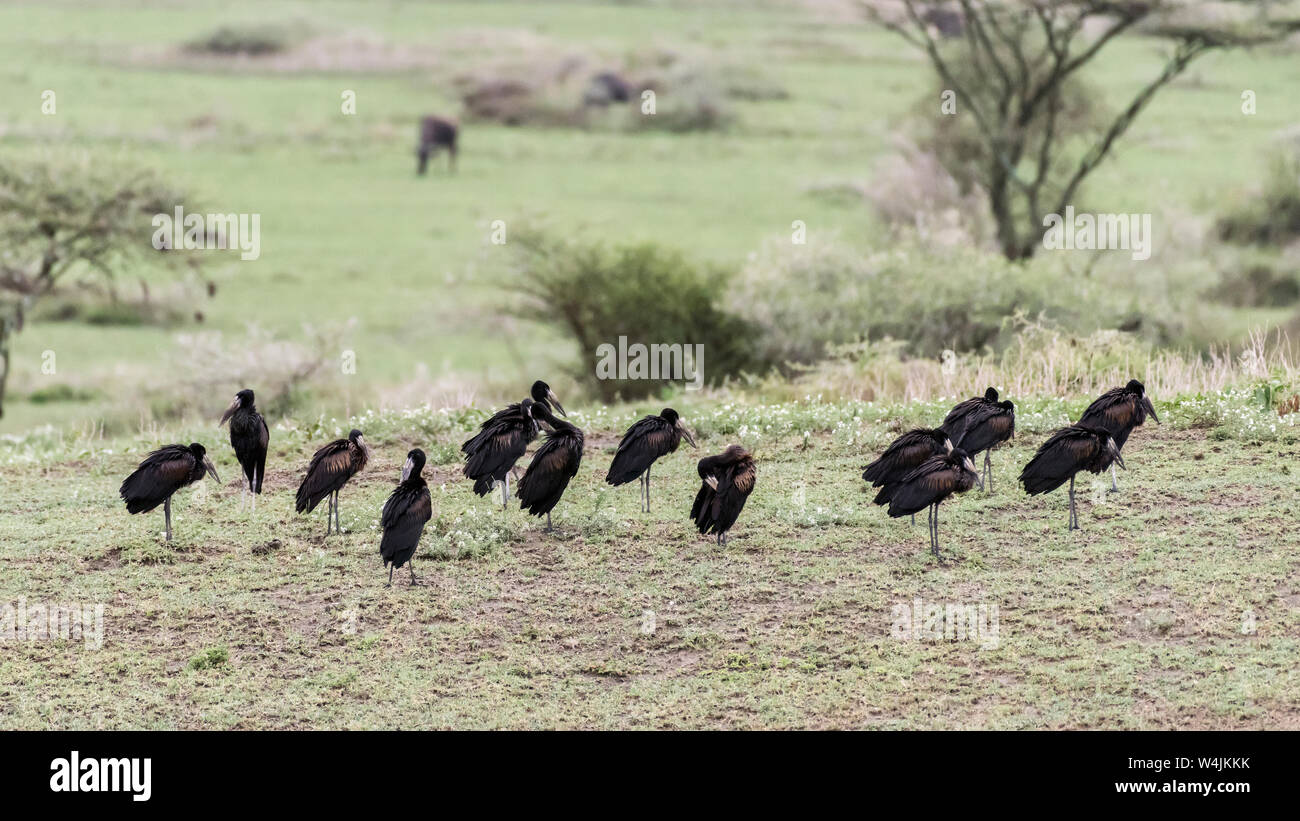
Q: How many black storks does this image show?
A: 15